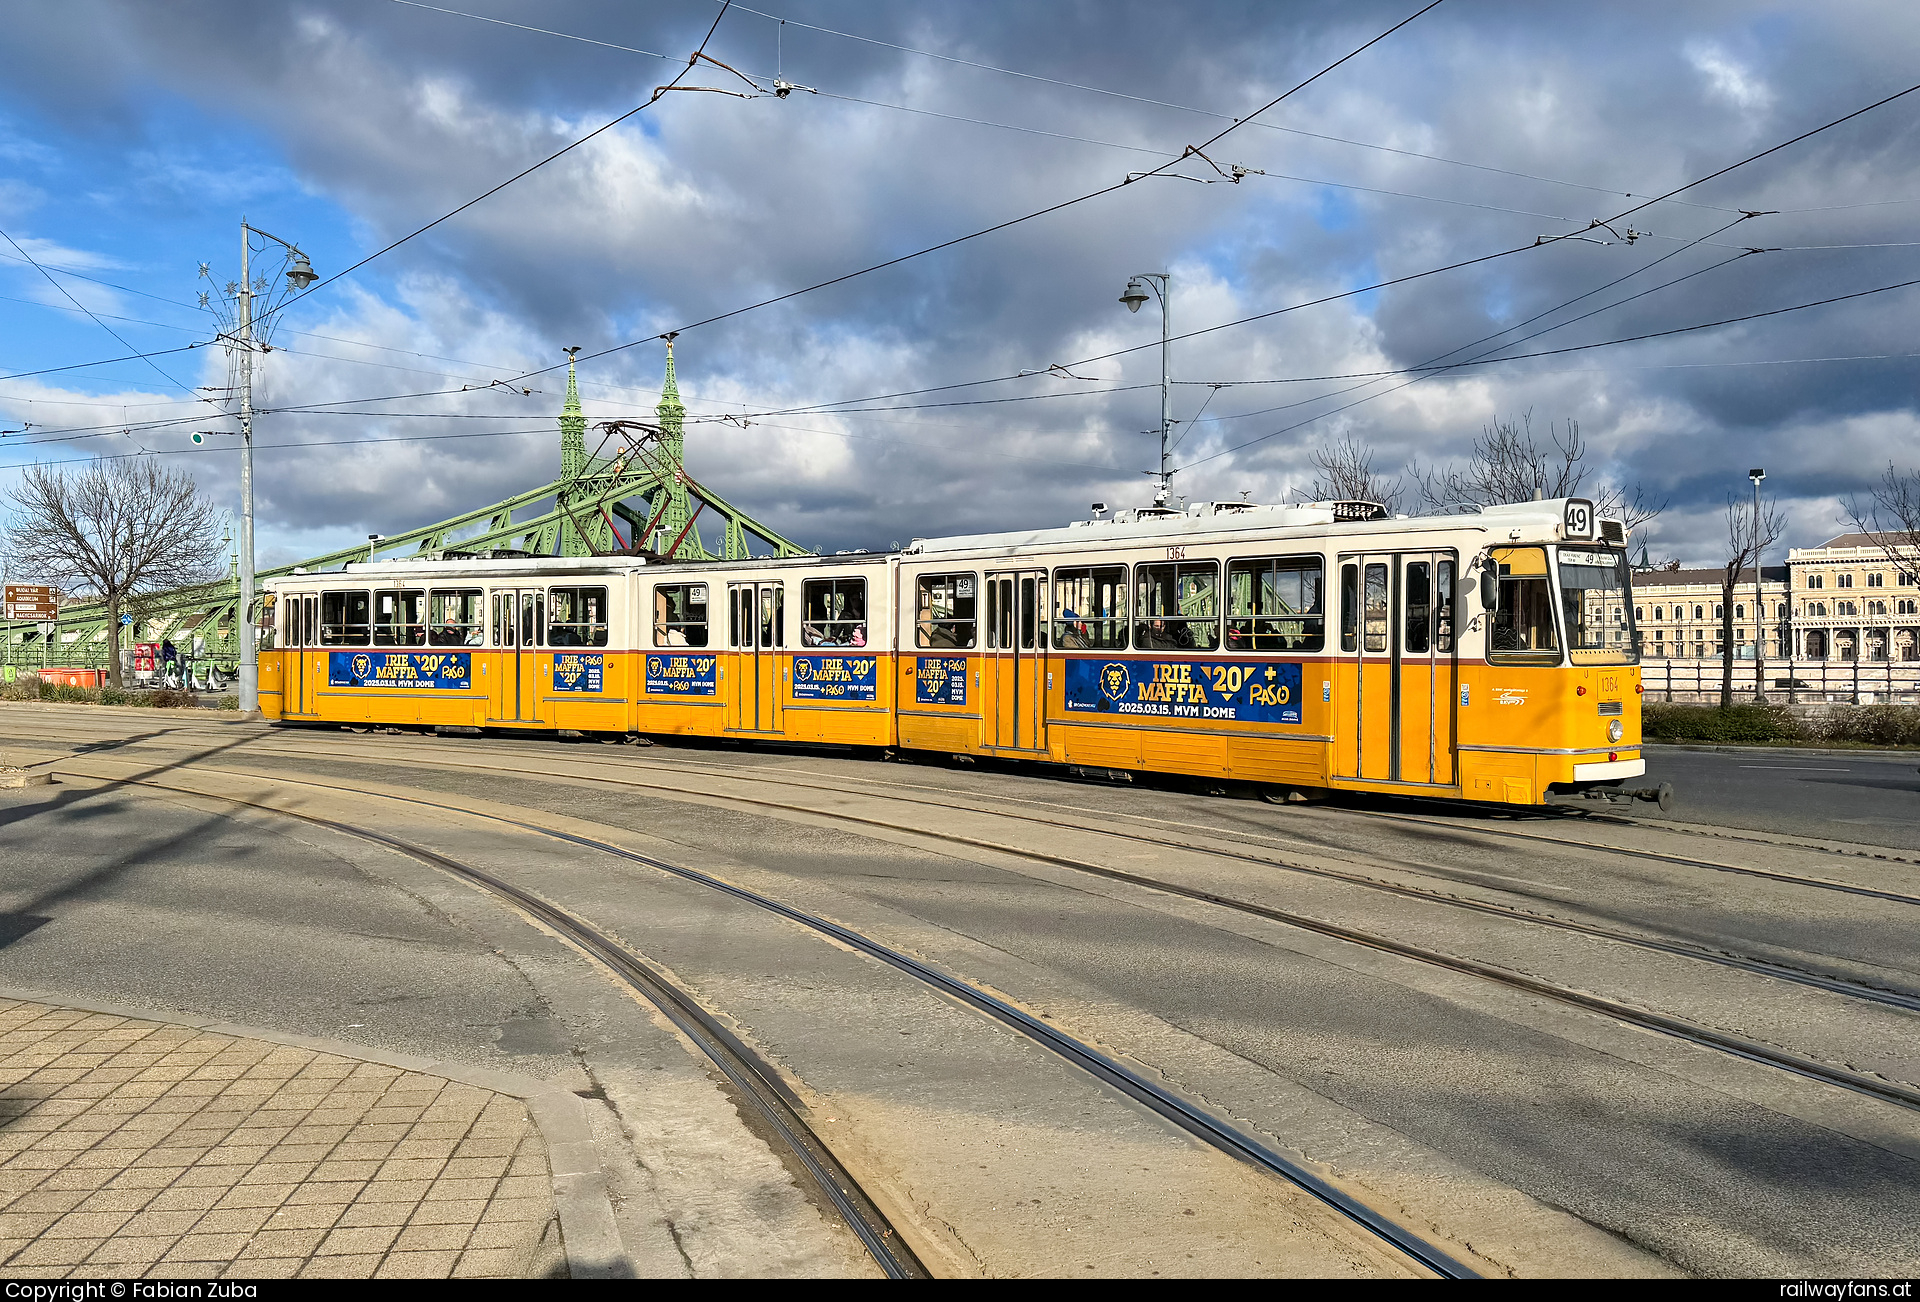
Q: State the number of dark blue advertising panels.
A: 6